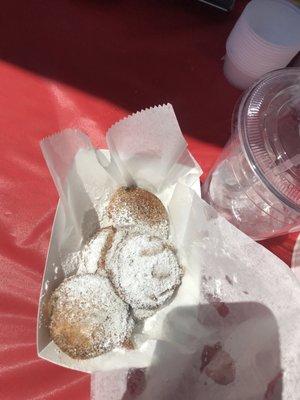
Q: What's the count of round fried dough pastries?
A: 4